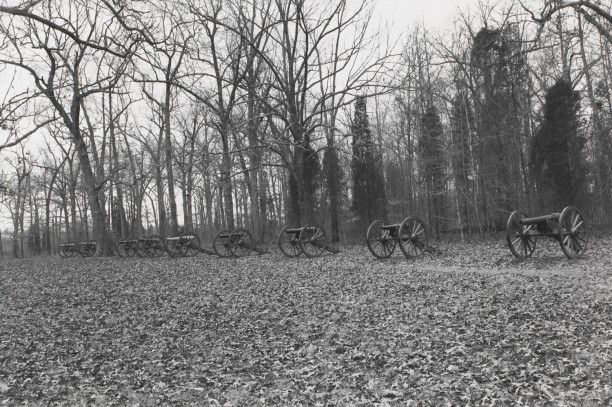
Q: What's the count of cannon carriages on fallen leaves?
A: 9